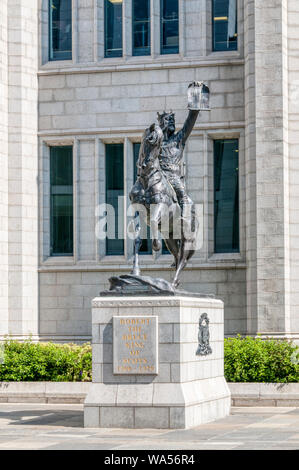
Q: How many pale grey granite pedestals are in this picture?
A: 1